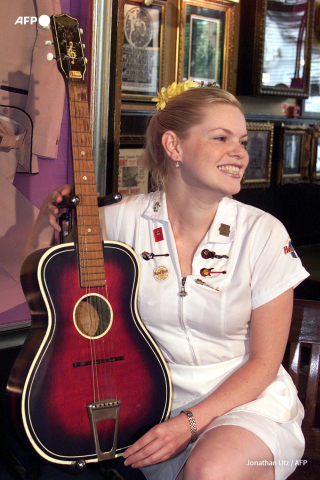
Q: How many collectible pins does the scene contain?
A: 8